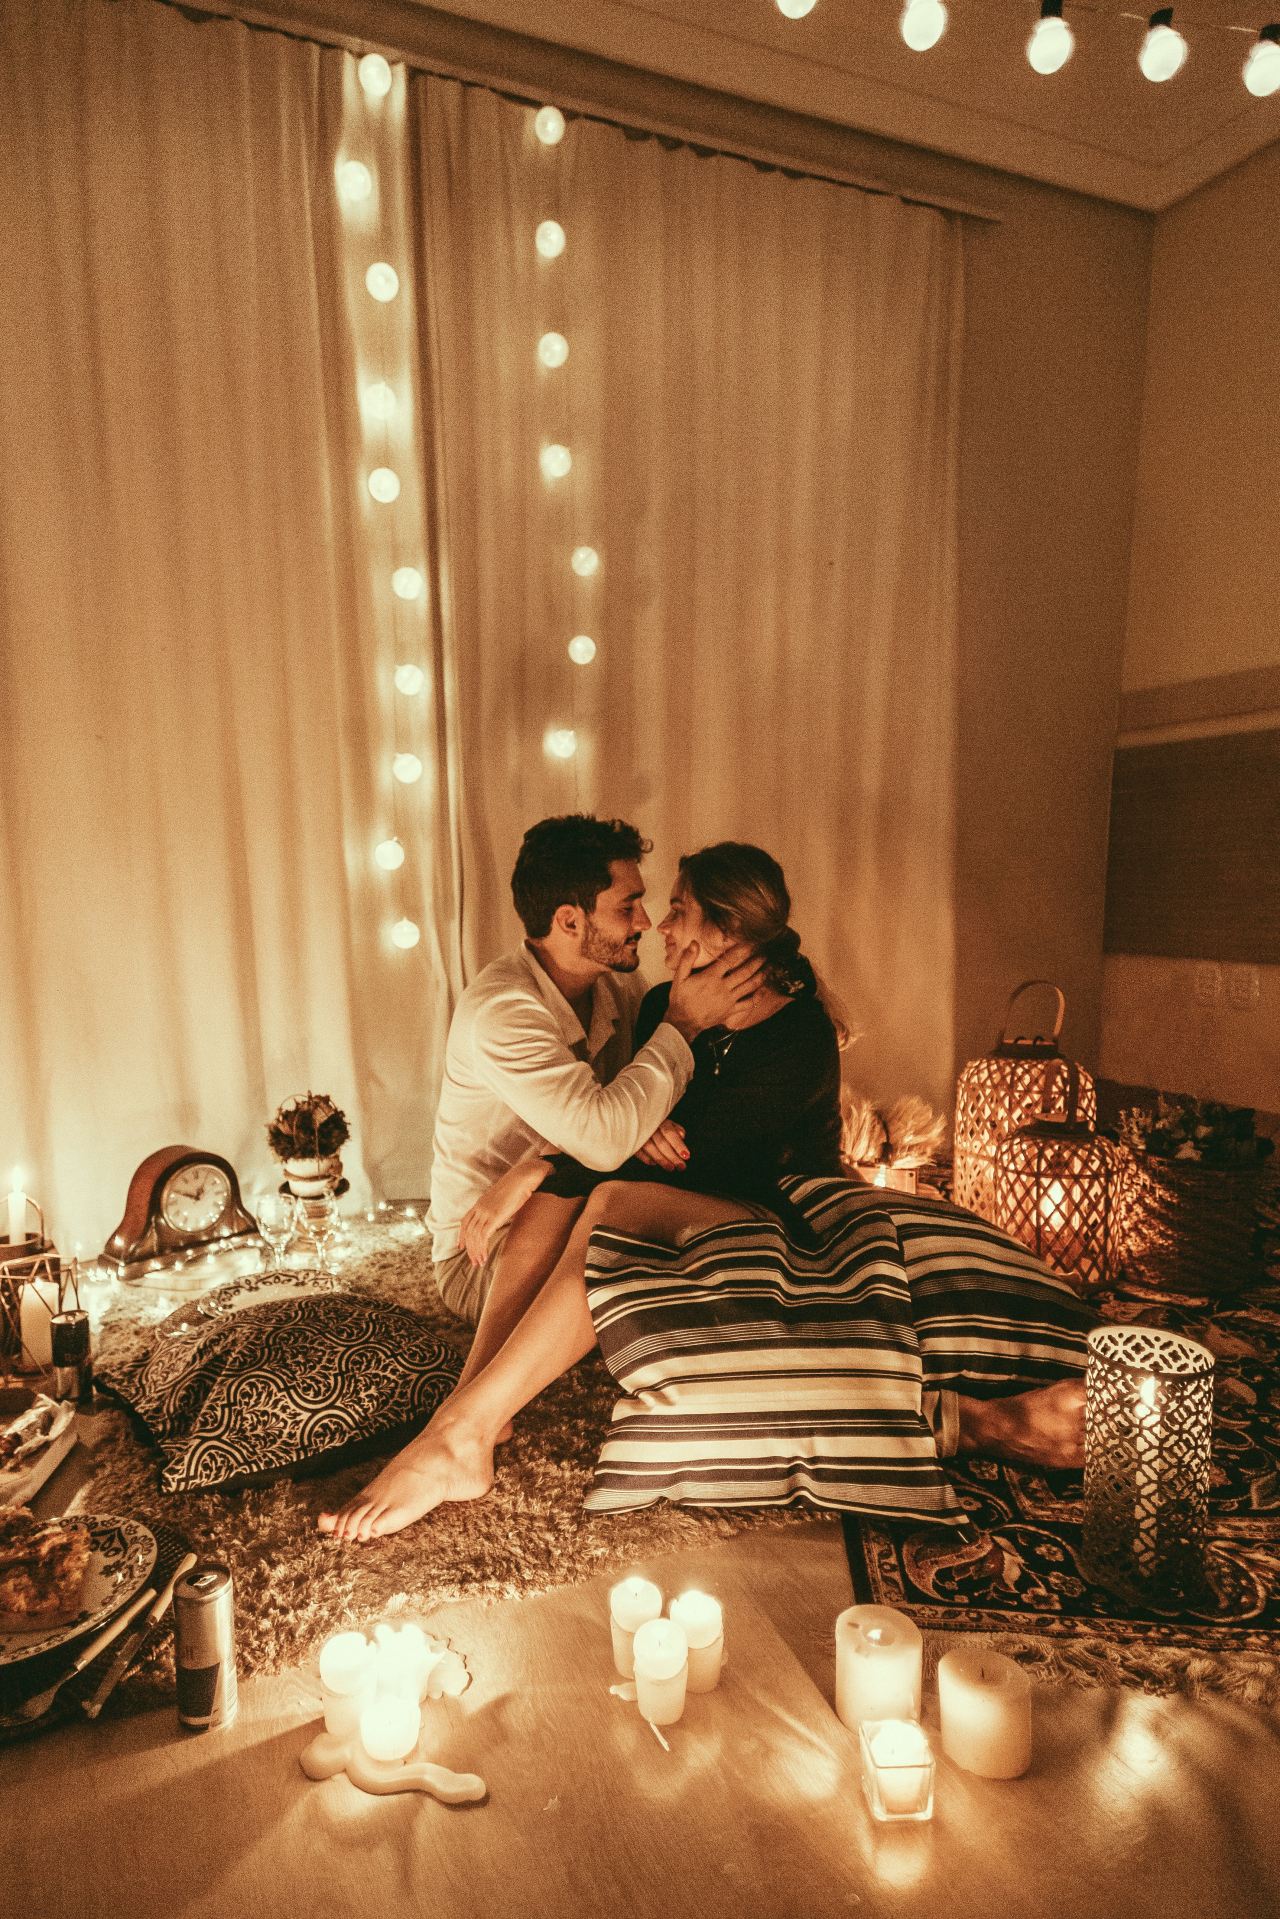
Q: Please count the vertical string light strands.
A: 2